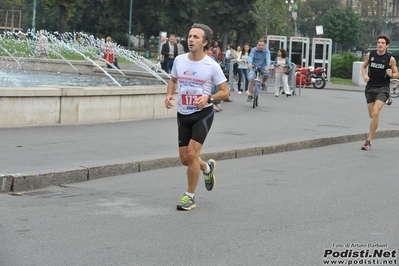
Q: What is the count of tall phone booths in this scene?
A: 3